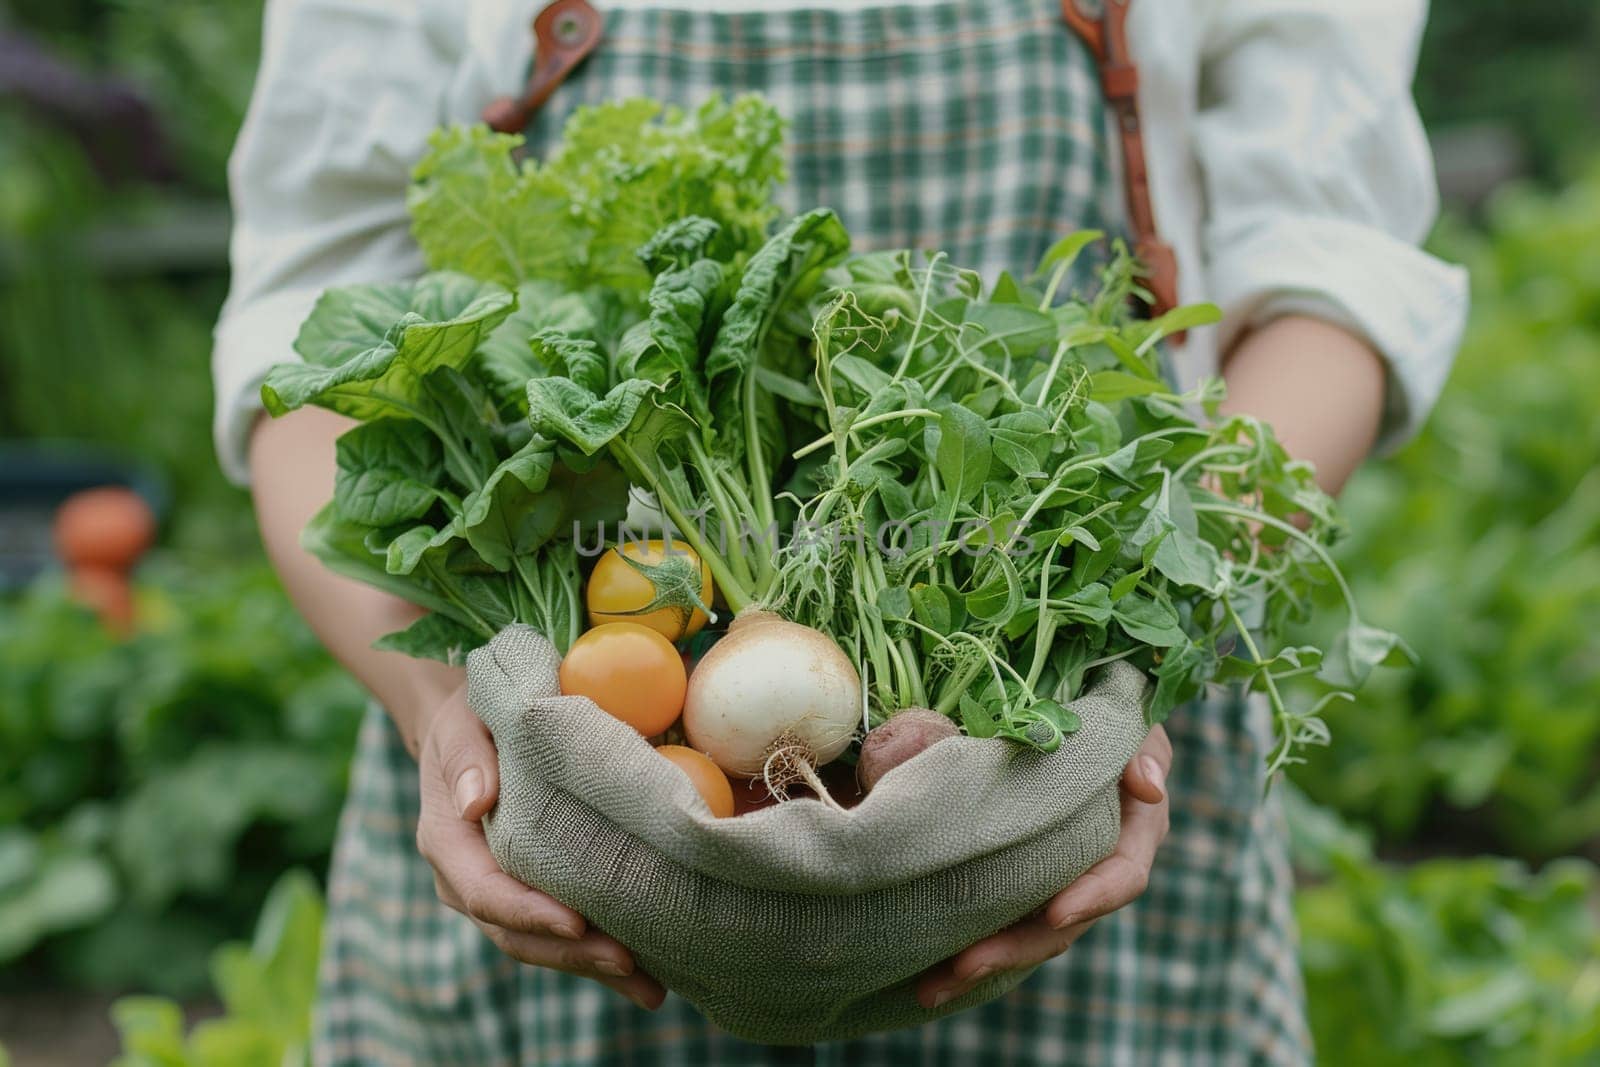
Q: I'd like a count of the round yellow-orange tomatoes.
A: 3